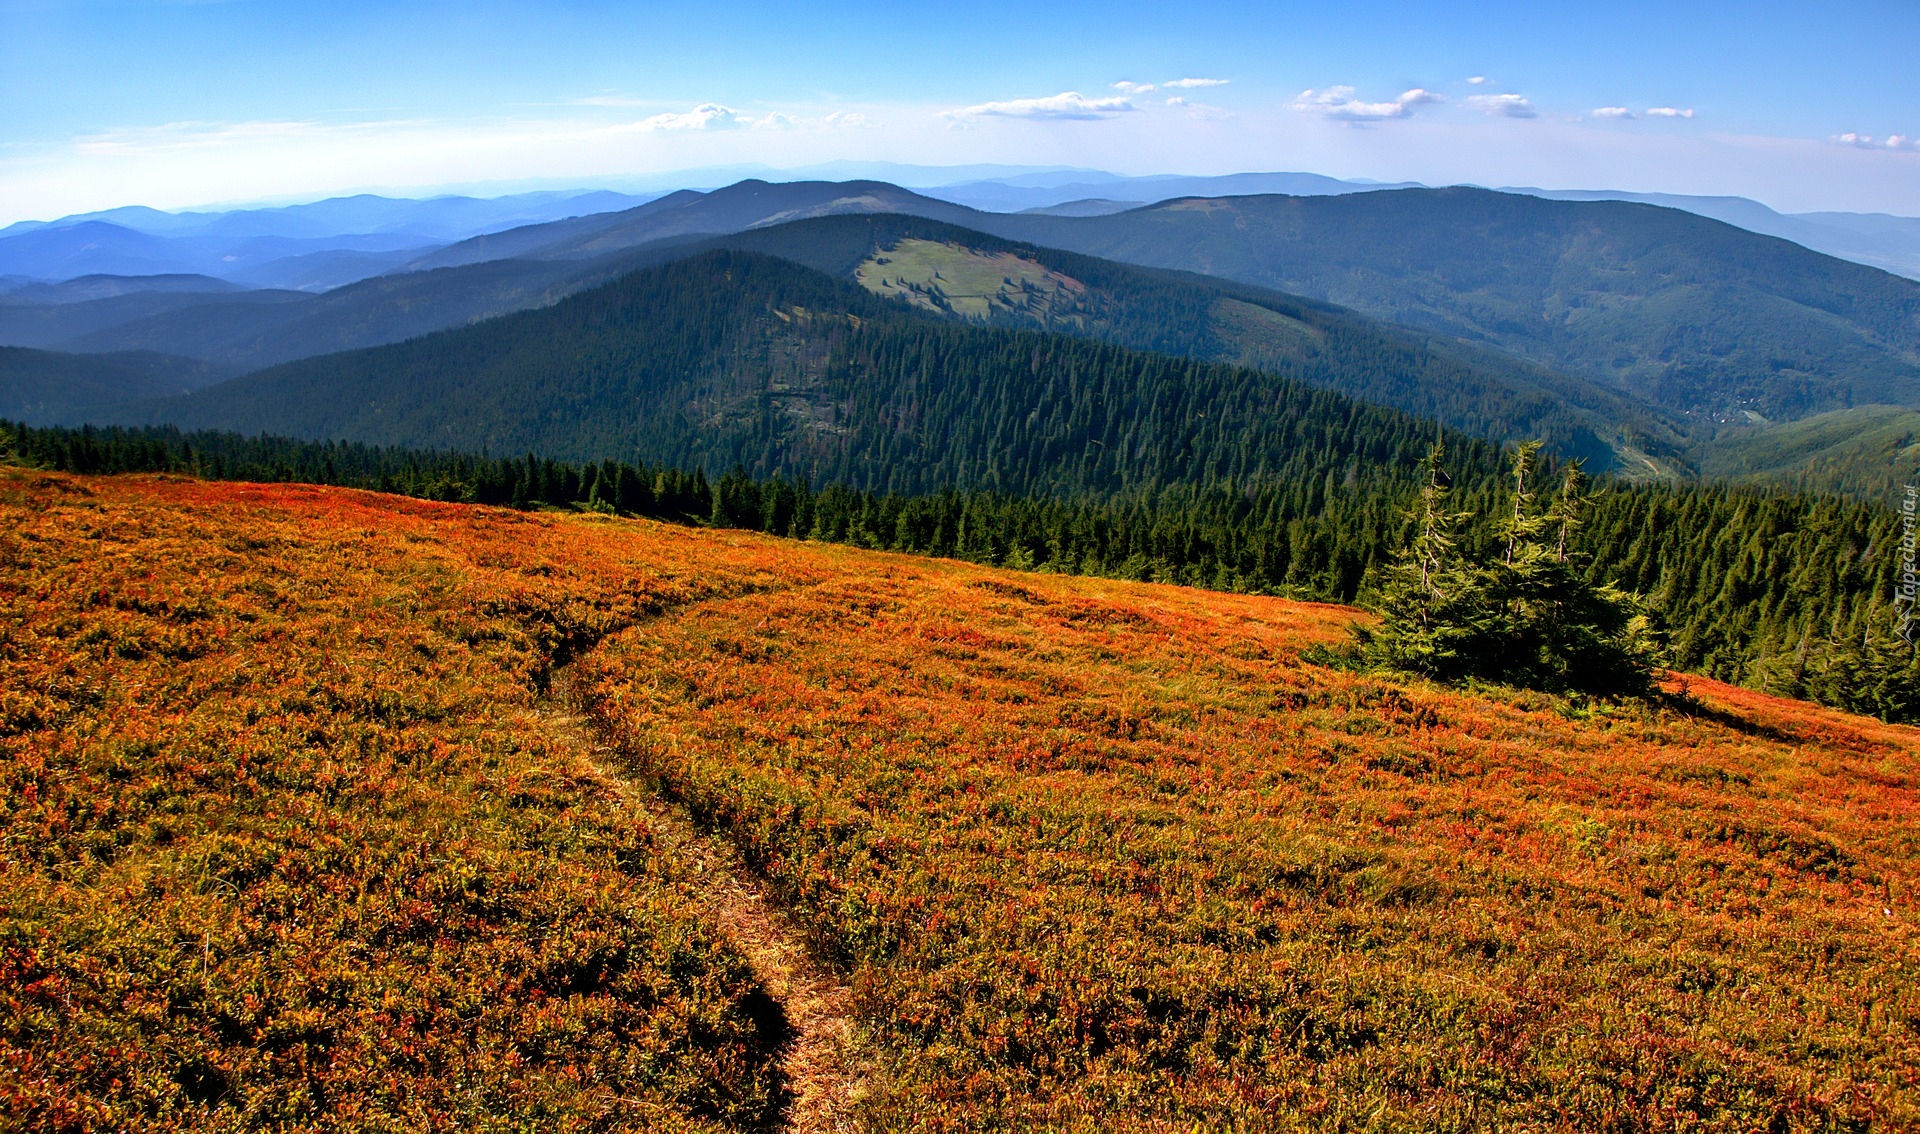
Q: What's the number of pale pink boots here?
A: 0